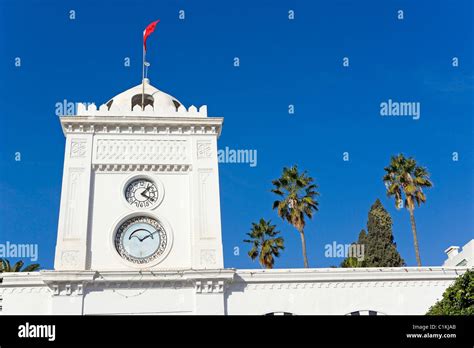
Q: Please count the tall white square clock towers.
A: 1